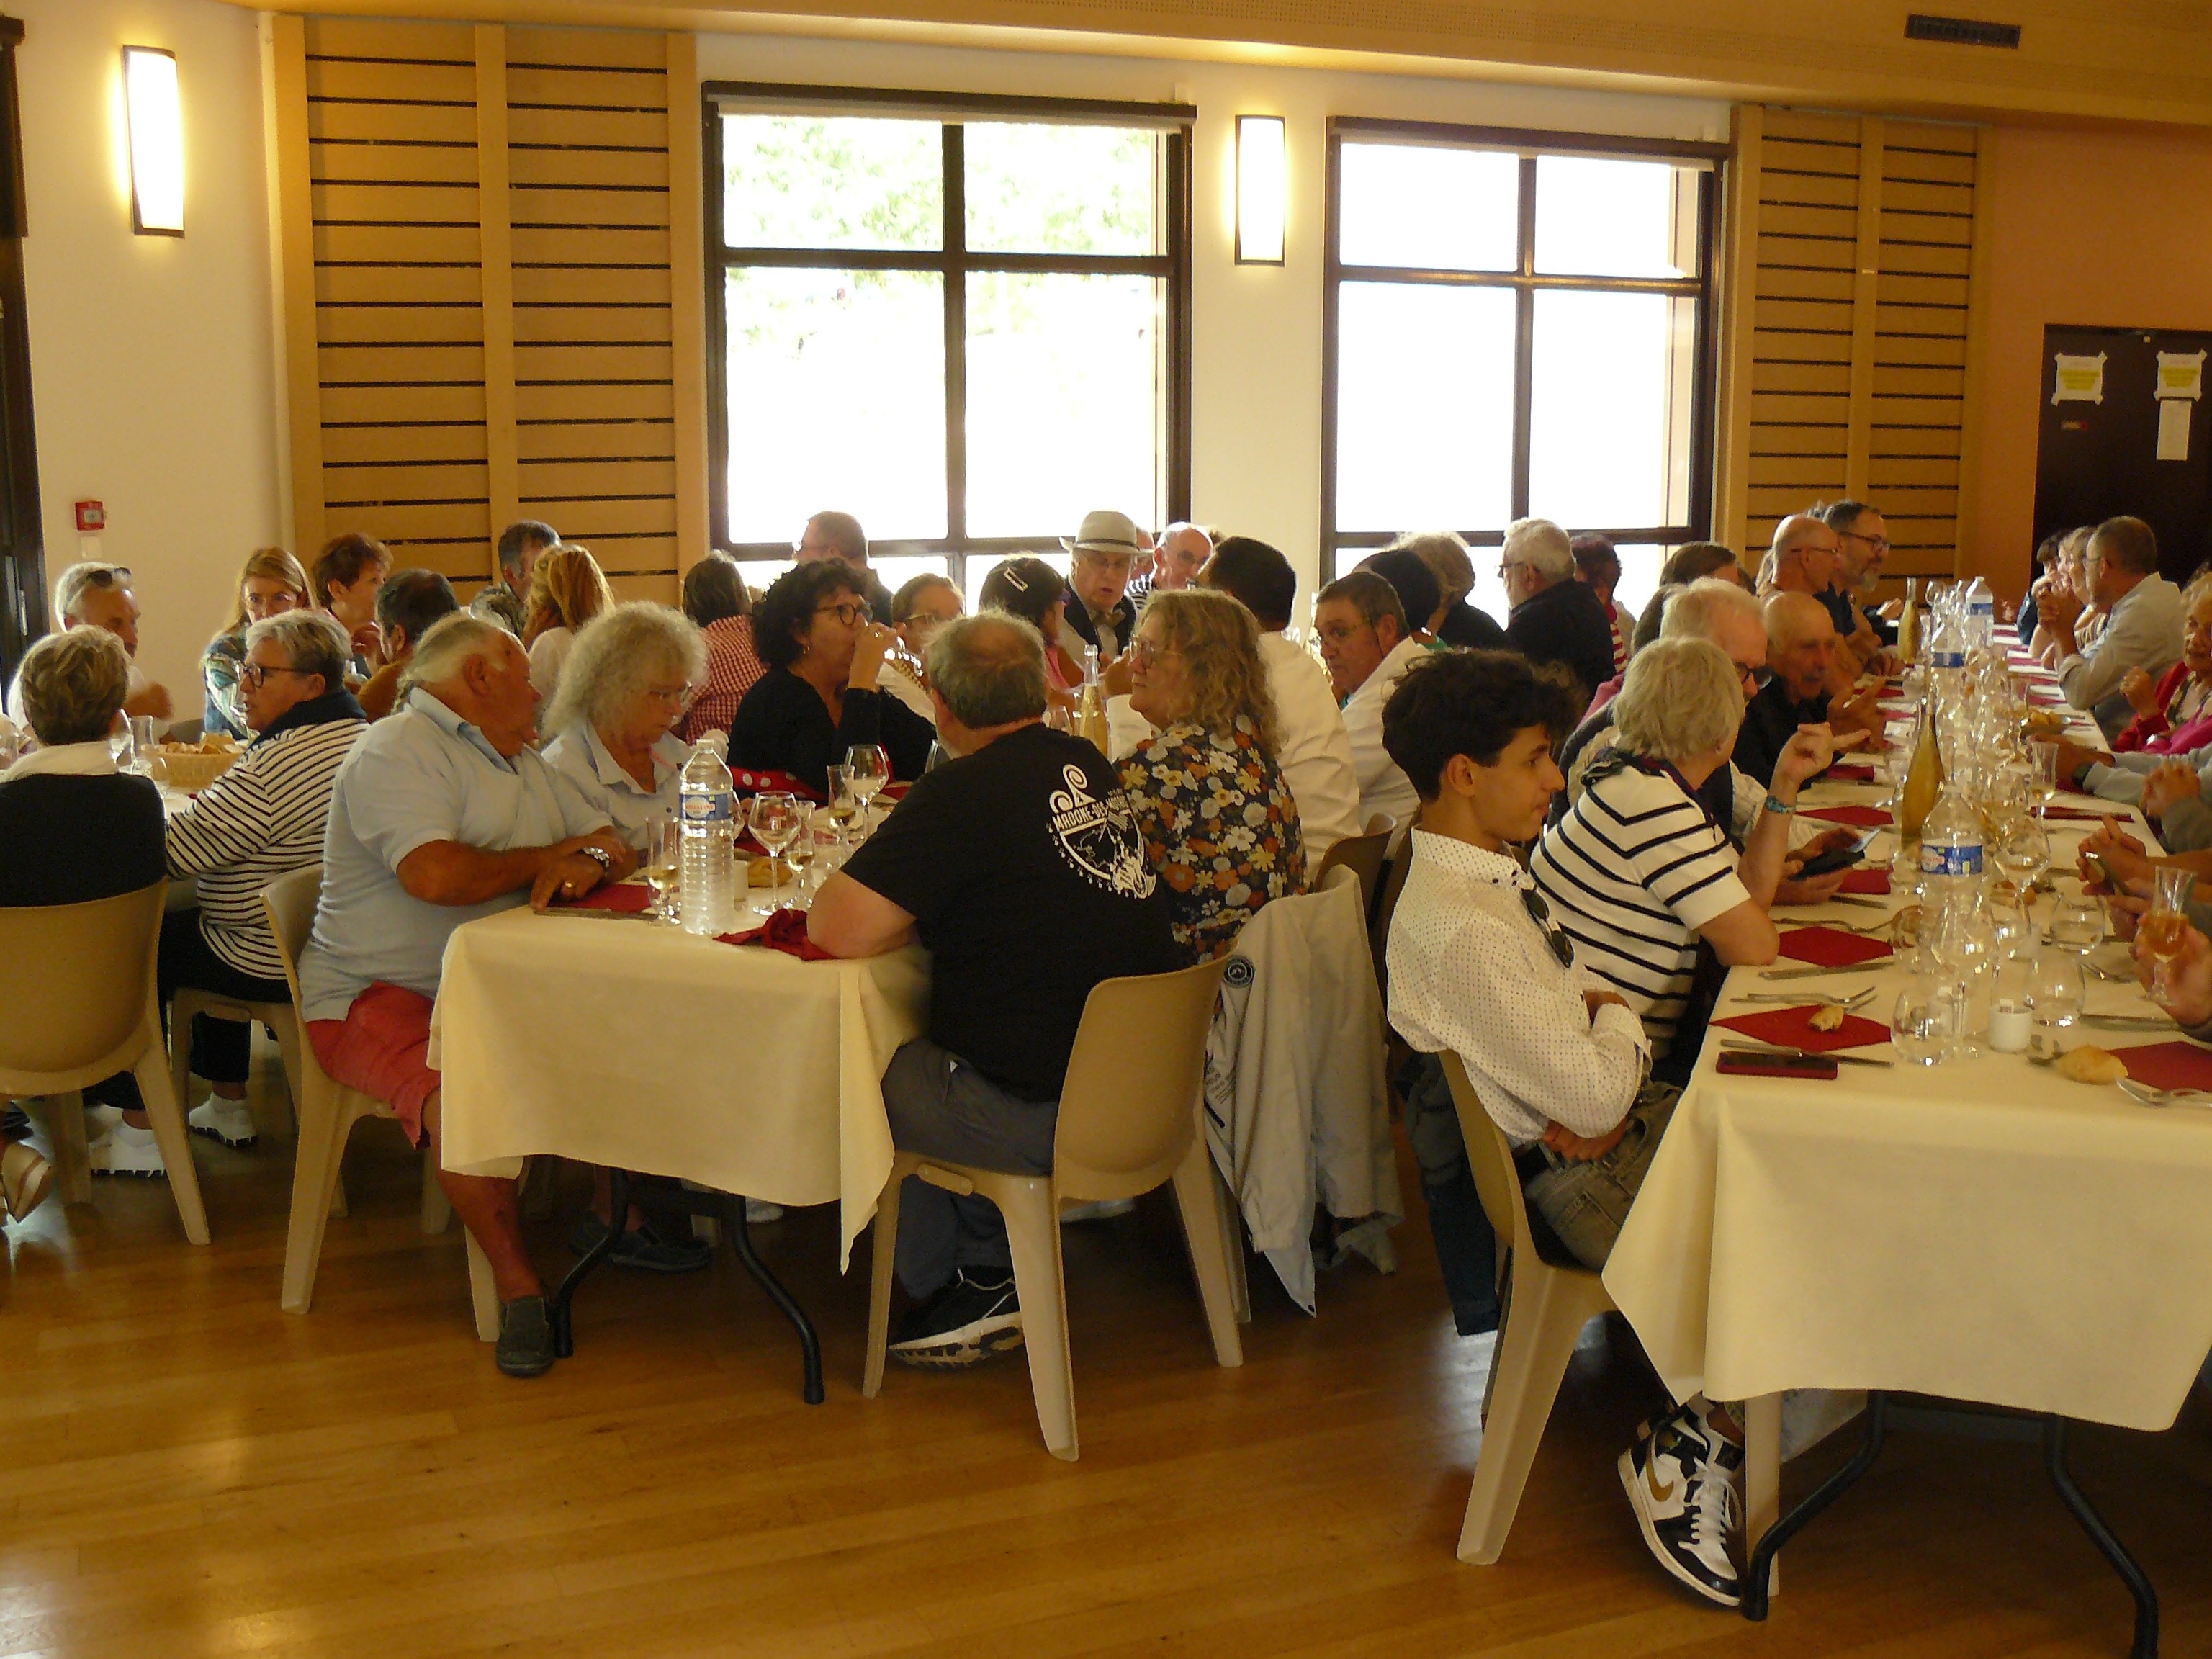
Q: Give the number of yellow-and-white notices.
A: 2